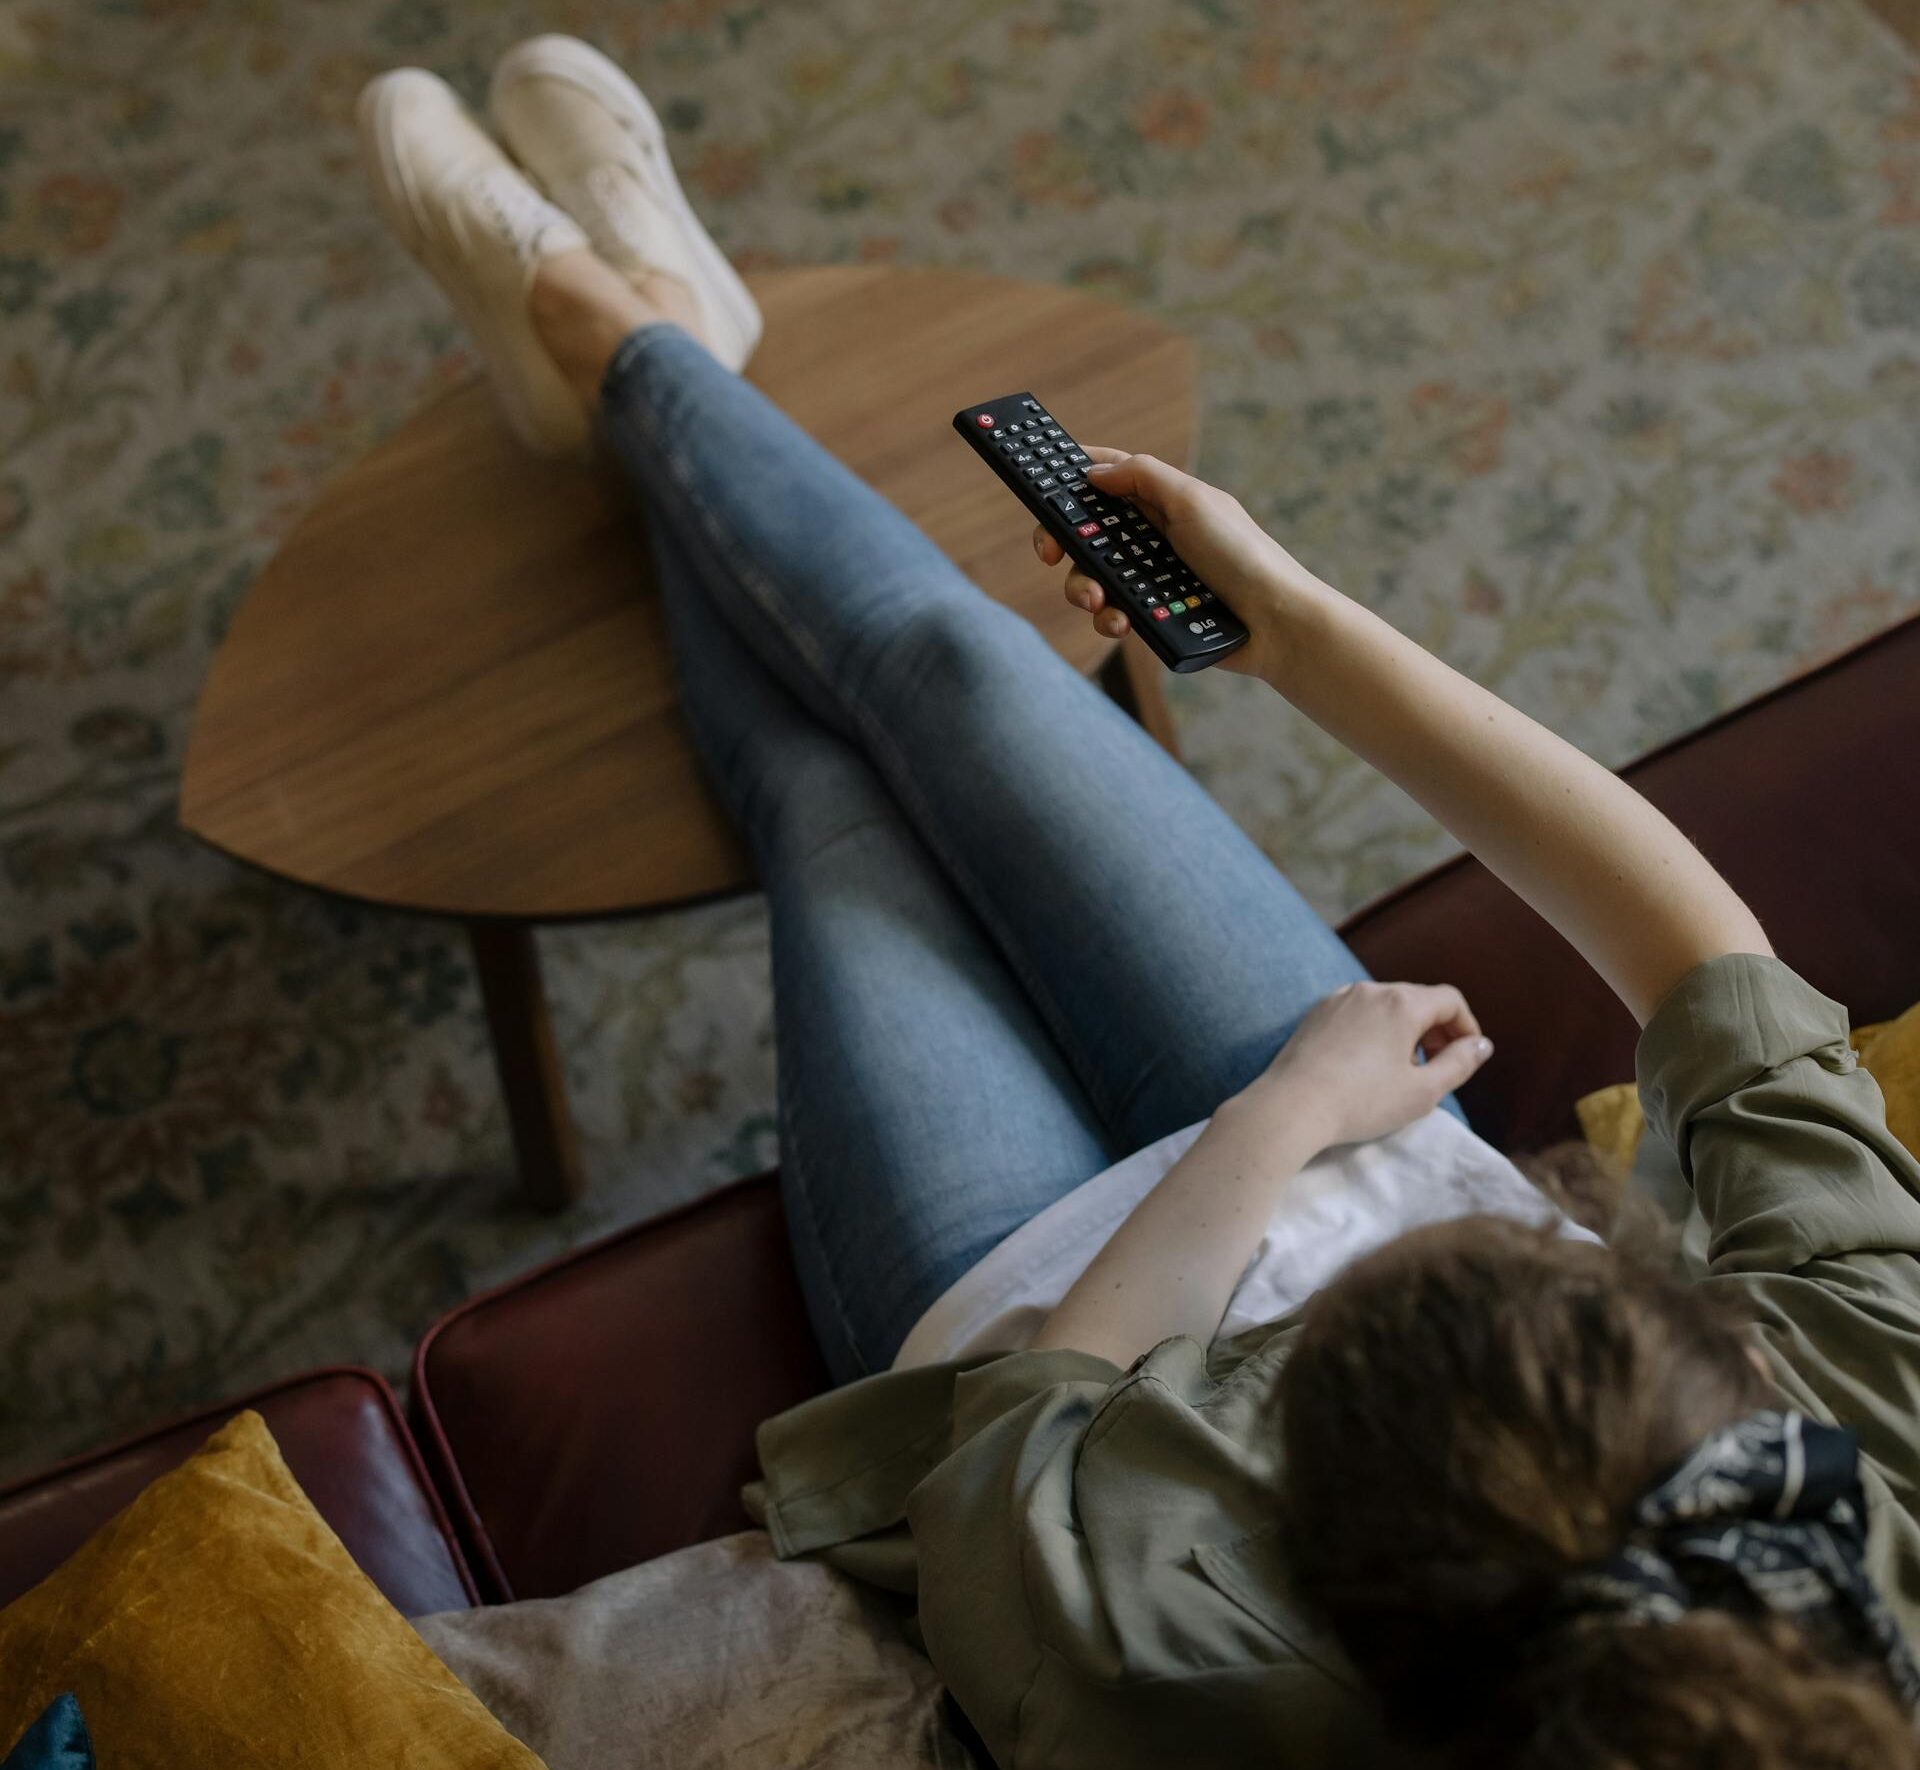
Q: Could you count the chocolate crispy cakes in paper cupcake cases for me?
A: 0